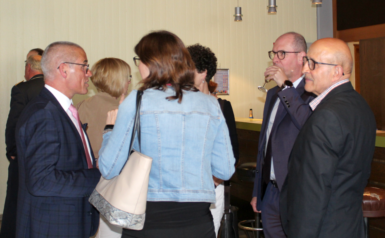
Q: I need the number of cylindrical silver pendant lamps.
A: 3